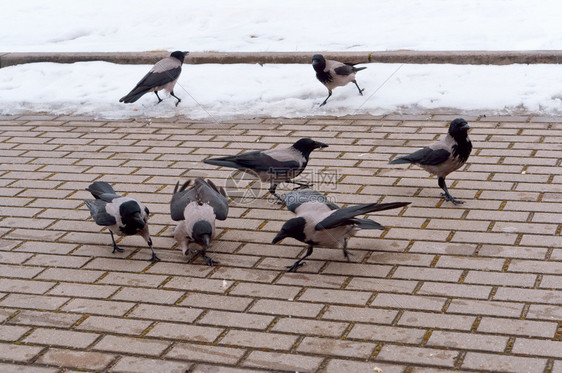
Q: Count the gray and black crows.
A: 7